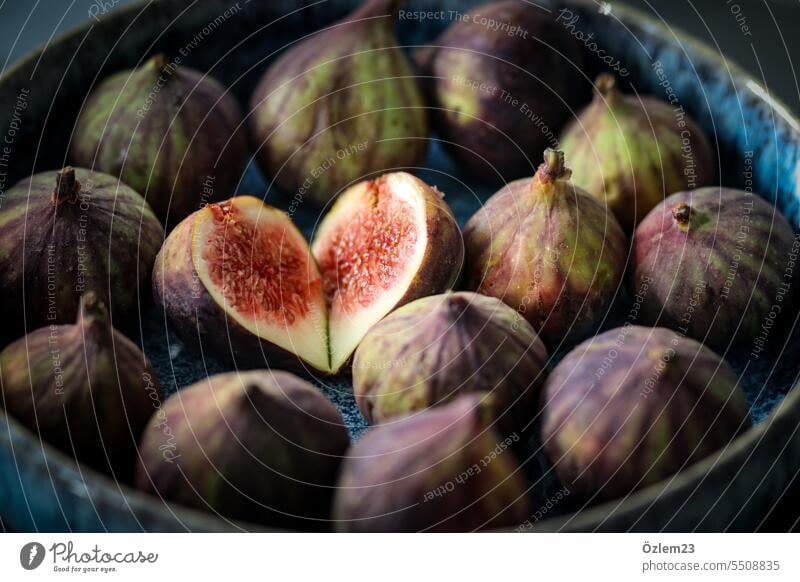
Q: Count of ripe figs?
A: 13